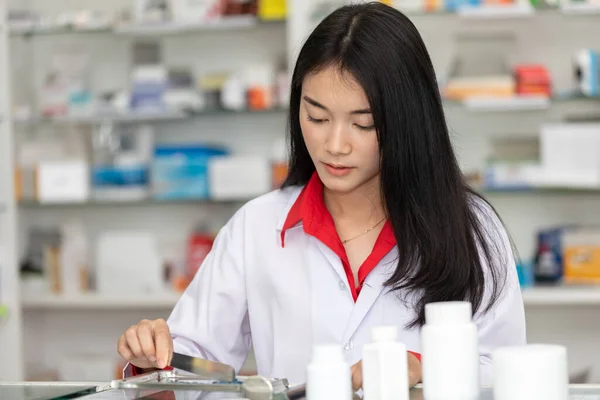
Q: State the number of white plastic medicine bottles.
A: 4